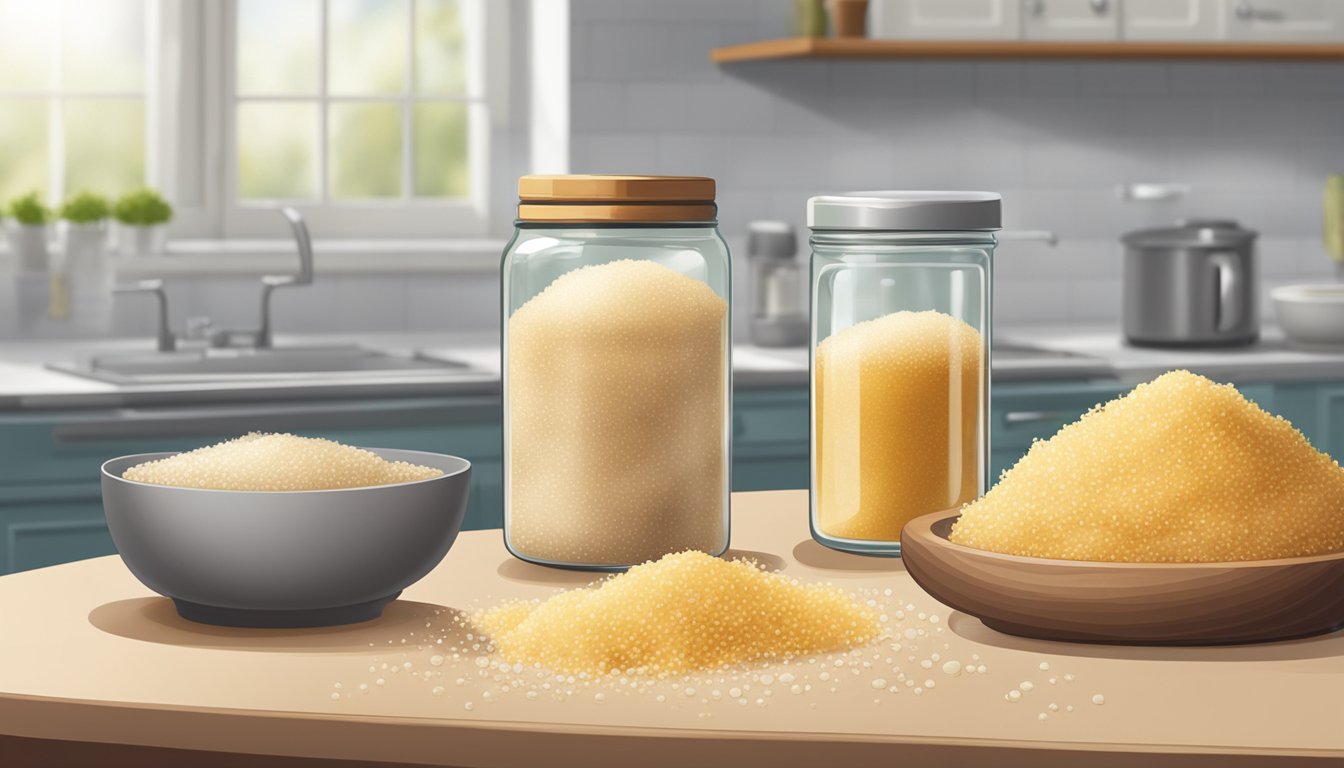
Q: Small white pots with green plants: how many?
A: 3